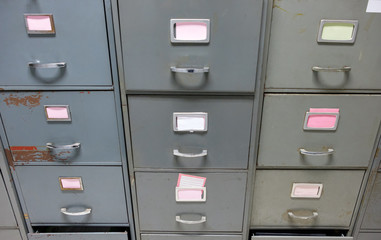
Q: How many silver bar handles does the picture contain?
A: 9